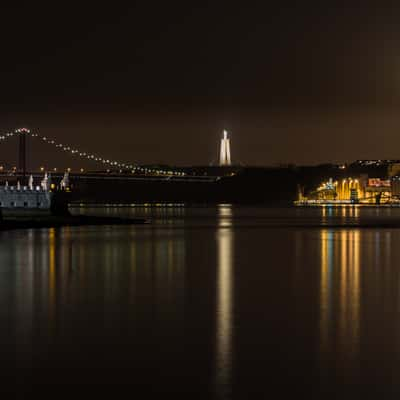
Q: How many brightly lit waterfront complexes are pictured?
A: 1